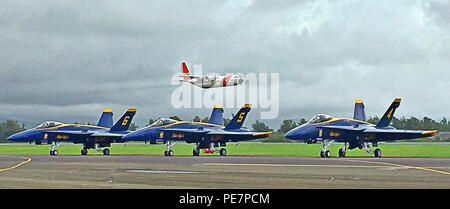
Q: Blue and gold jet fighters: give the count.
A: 3